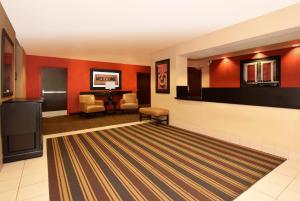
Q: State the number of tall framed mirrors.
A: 1